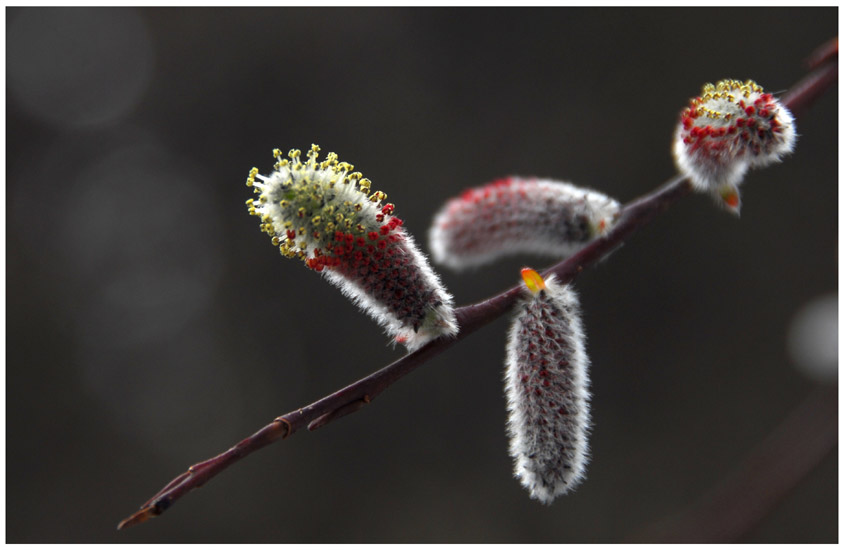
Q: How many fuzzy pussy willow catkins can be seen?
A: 4